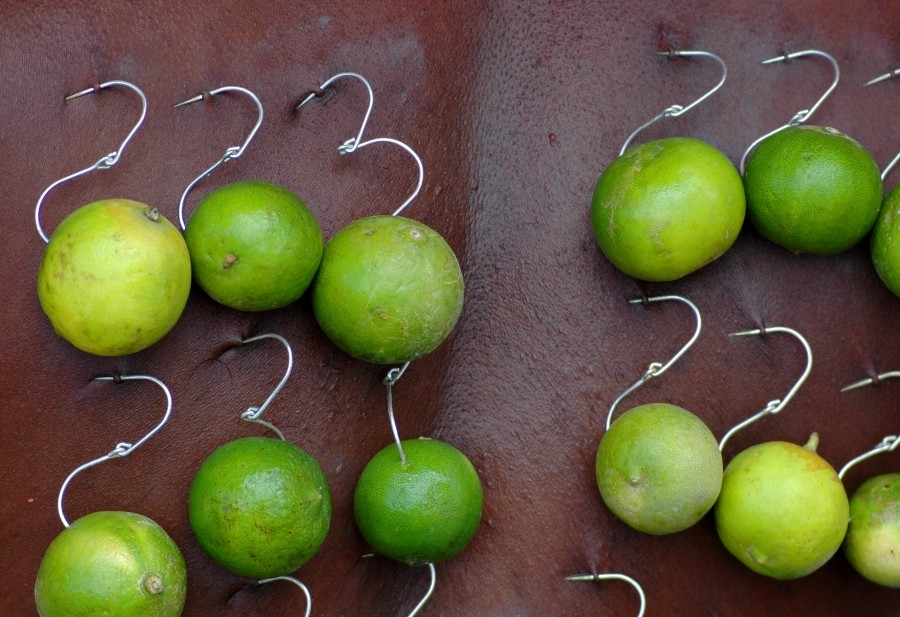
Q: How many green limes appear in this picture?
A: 12